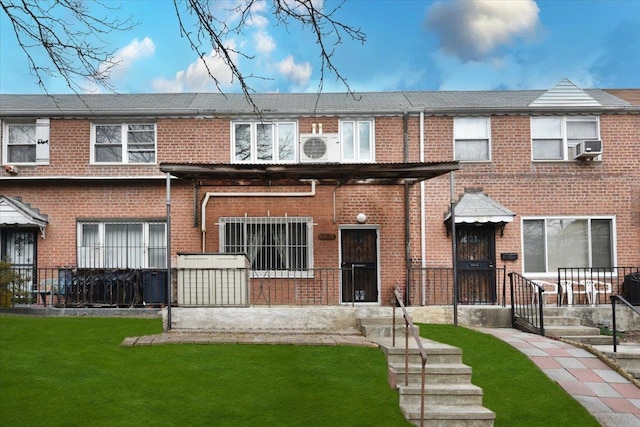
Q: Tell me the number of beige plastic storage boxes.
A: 1